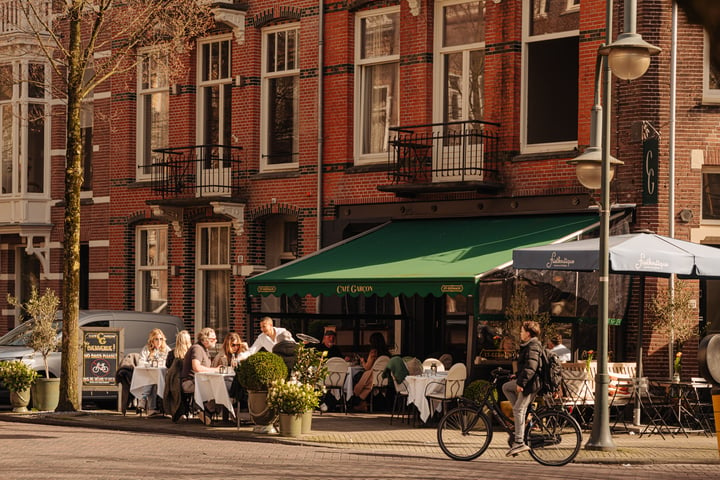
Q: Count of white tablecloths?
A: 4